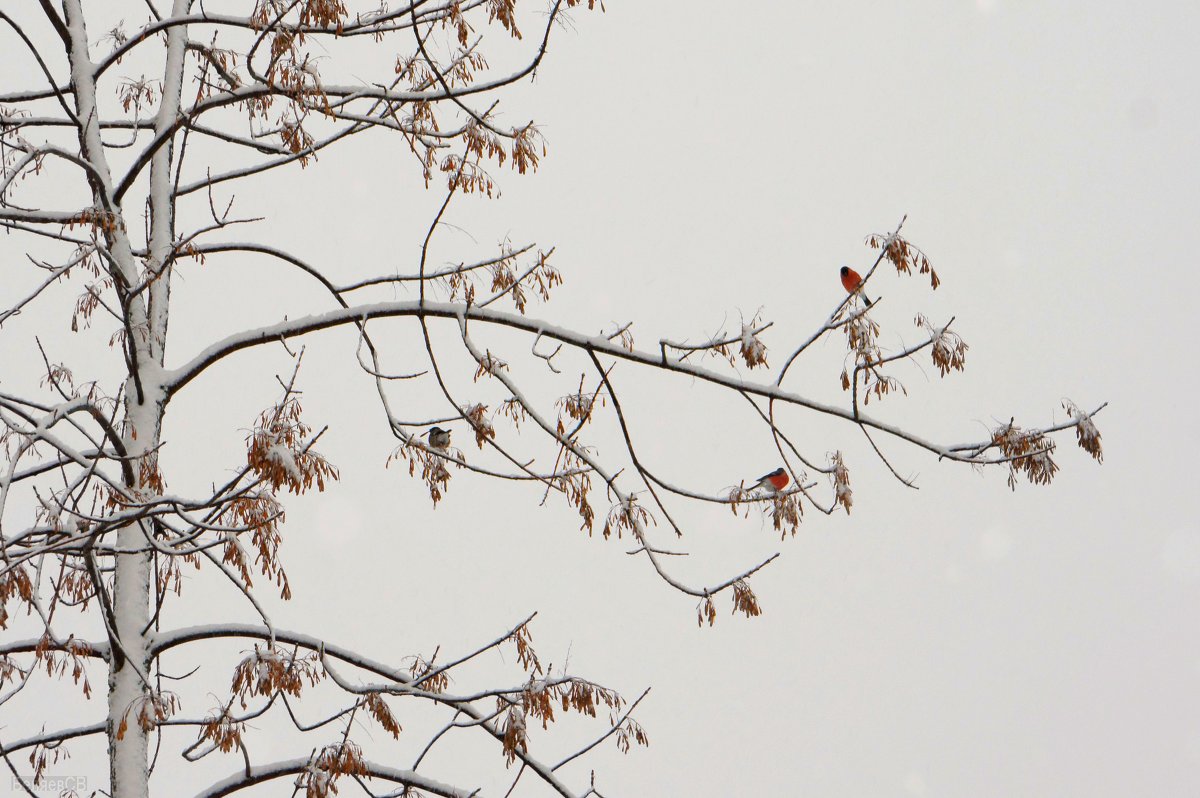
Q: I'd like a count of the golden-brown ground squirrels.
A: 0